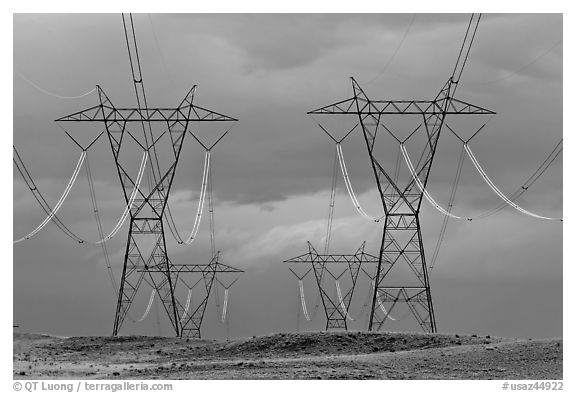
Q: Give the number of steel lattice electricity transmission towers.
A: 4